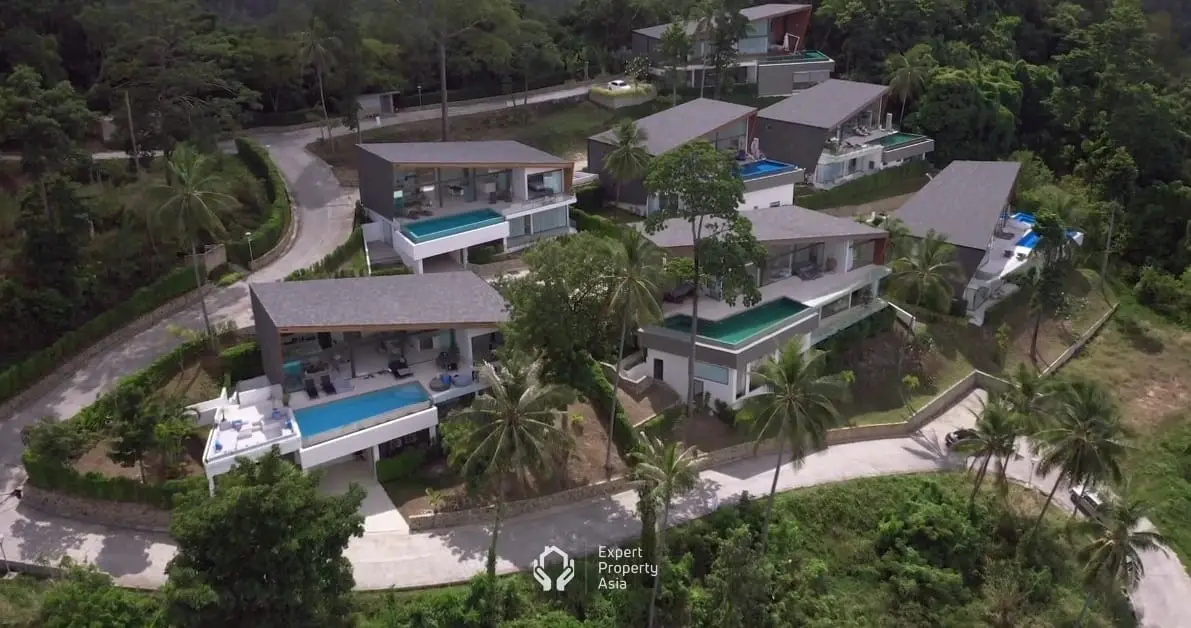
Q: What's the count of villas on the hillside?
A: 7